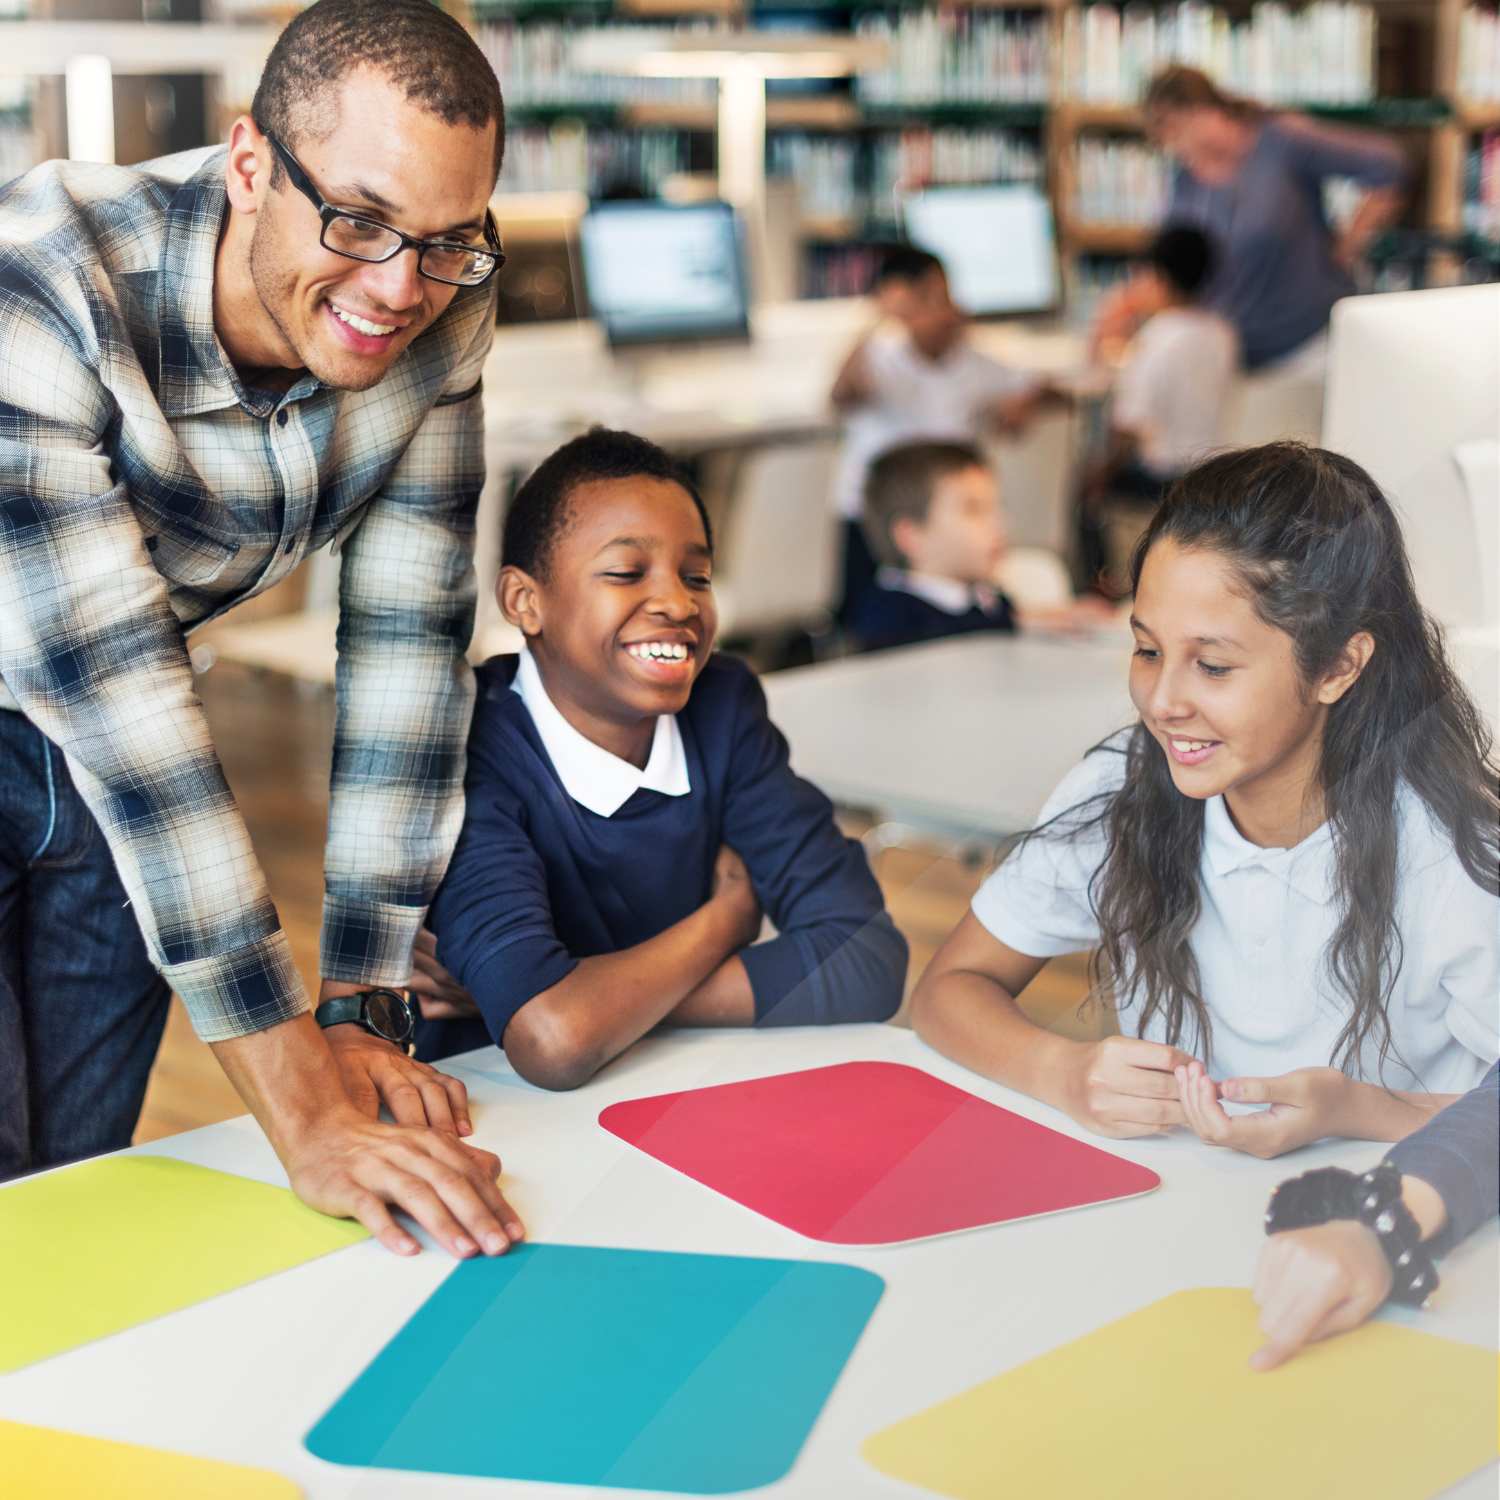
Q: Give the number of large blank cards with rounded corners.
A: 5